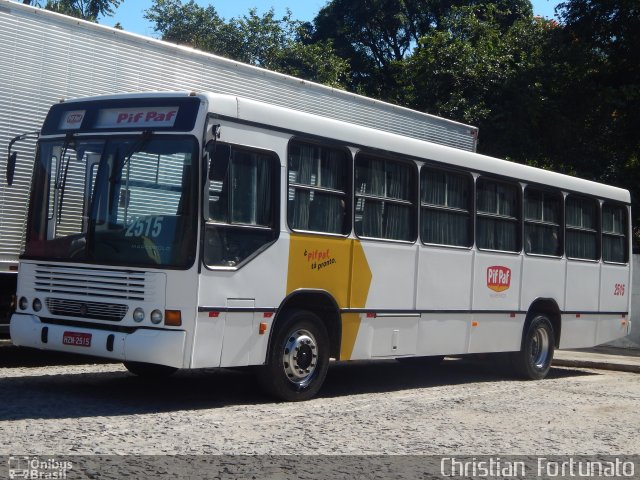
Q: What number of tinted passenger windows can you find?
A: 7